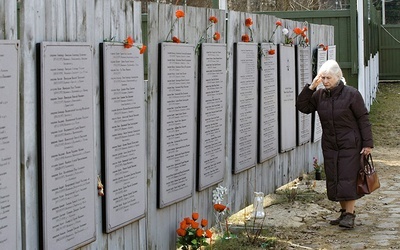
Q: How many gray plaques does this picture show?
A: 11